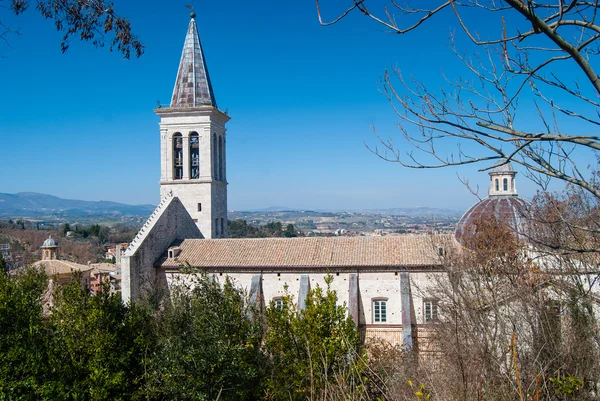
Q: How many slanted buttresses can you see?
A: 4